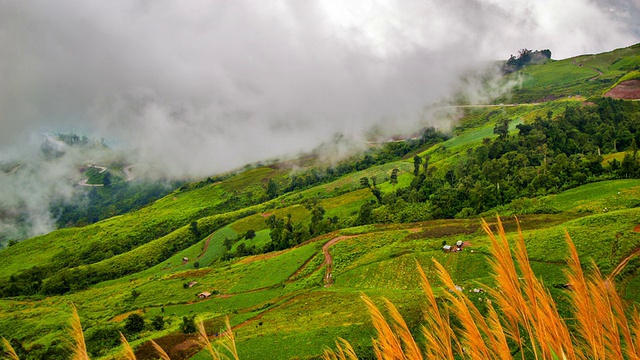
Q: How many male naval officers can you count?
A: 0